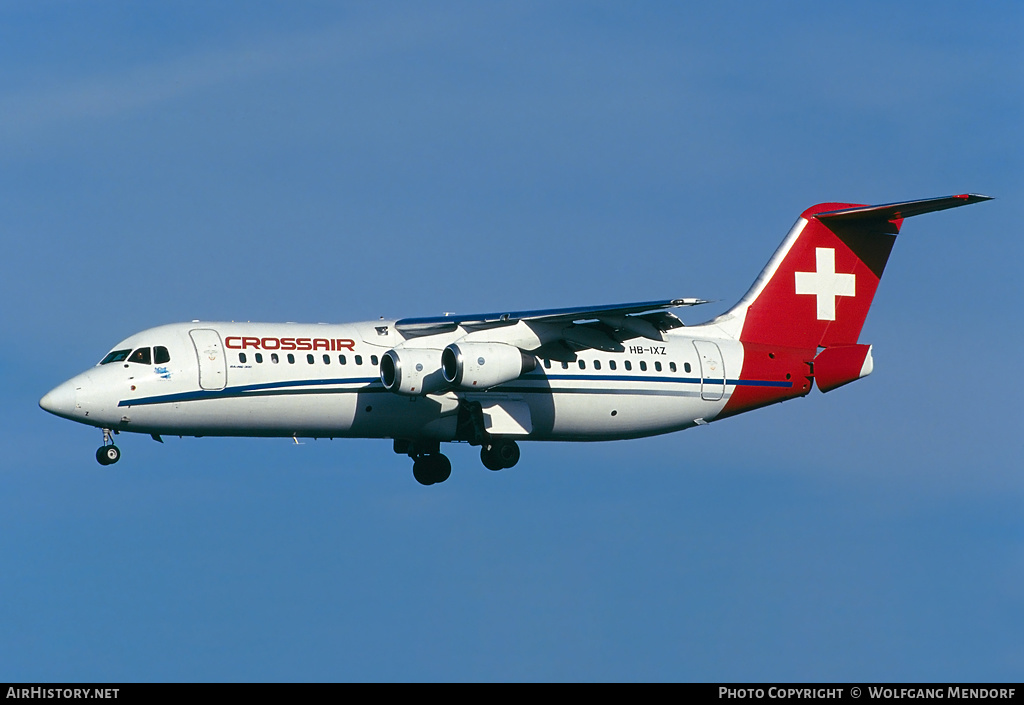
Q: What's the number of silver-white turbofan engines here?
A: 2